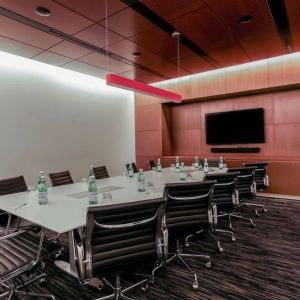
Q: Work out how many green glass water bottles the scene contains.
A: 12